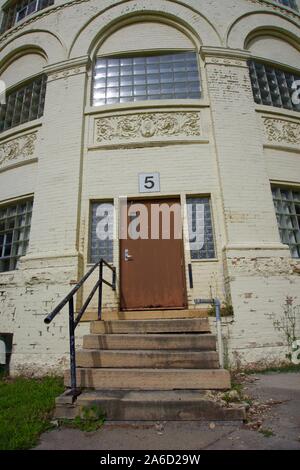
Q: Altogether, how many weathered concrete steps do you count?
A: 5